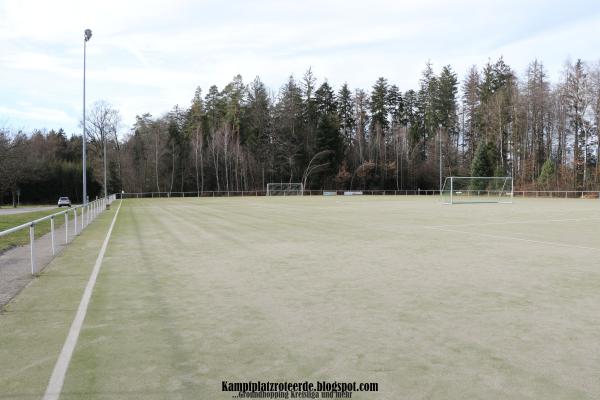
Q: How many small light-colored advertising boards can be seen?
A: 2